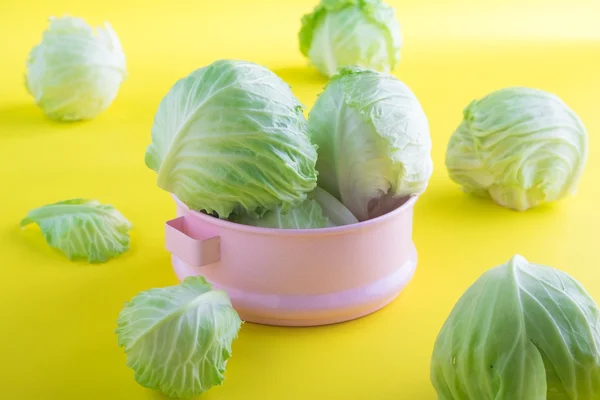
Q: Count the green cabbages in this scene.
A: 6